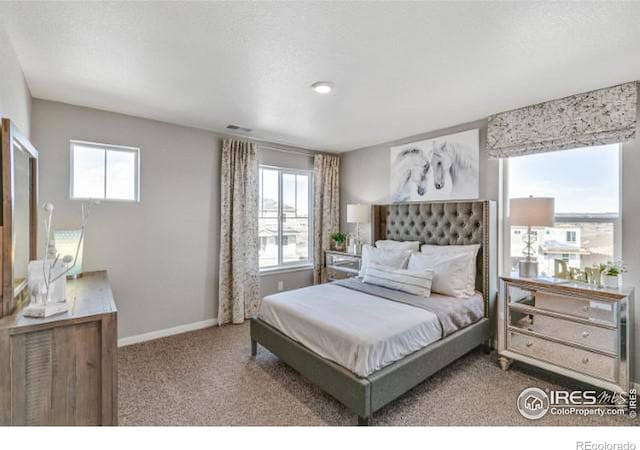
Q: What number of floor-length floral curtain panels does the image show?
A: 2